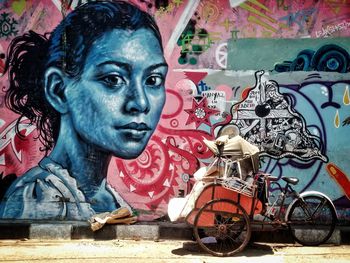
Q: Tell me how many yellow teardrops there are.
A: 2